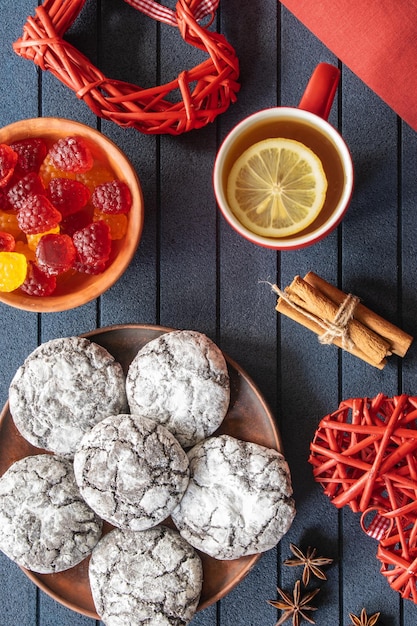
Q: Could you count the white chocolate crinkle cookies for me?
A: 6